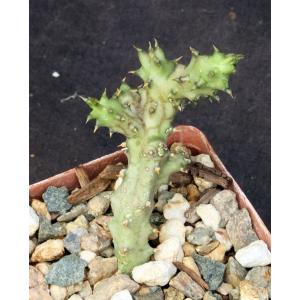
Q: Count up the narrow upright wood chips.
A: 1